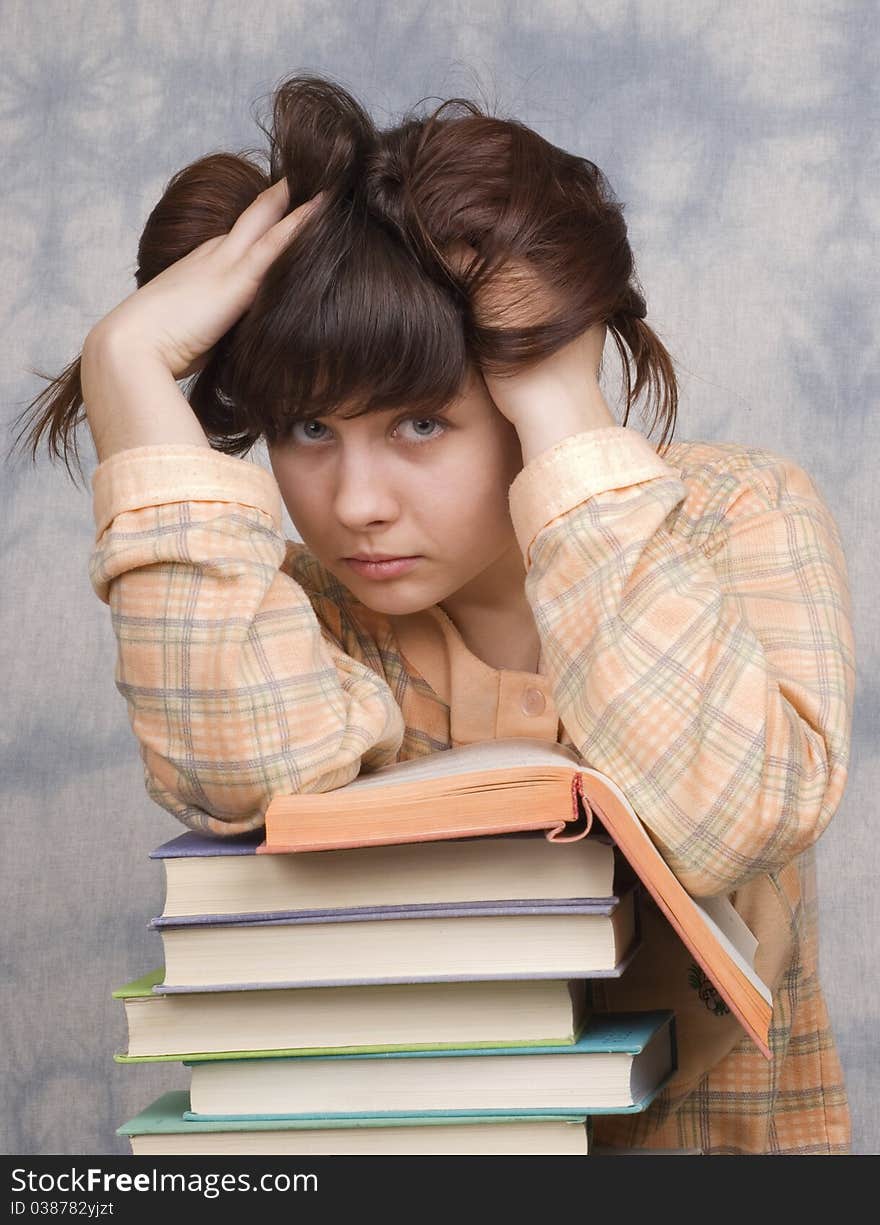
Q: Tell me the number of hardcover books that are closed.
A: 5